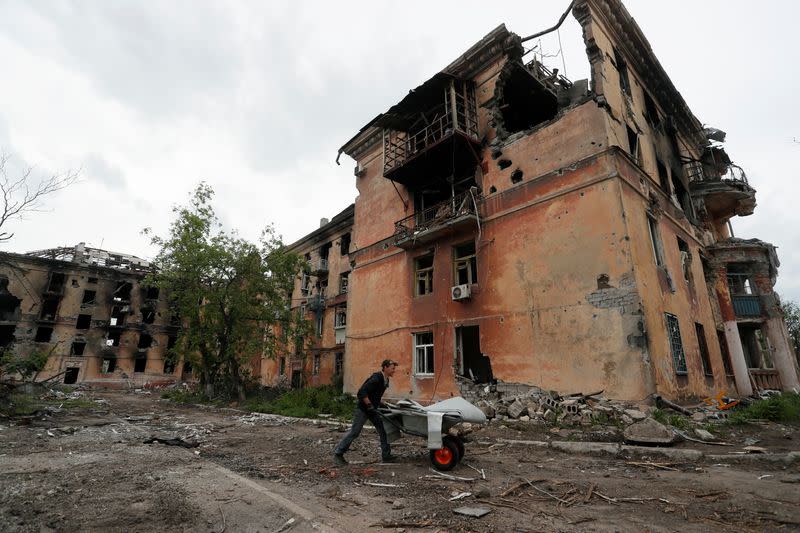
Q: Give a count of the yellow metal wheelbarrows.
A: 0